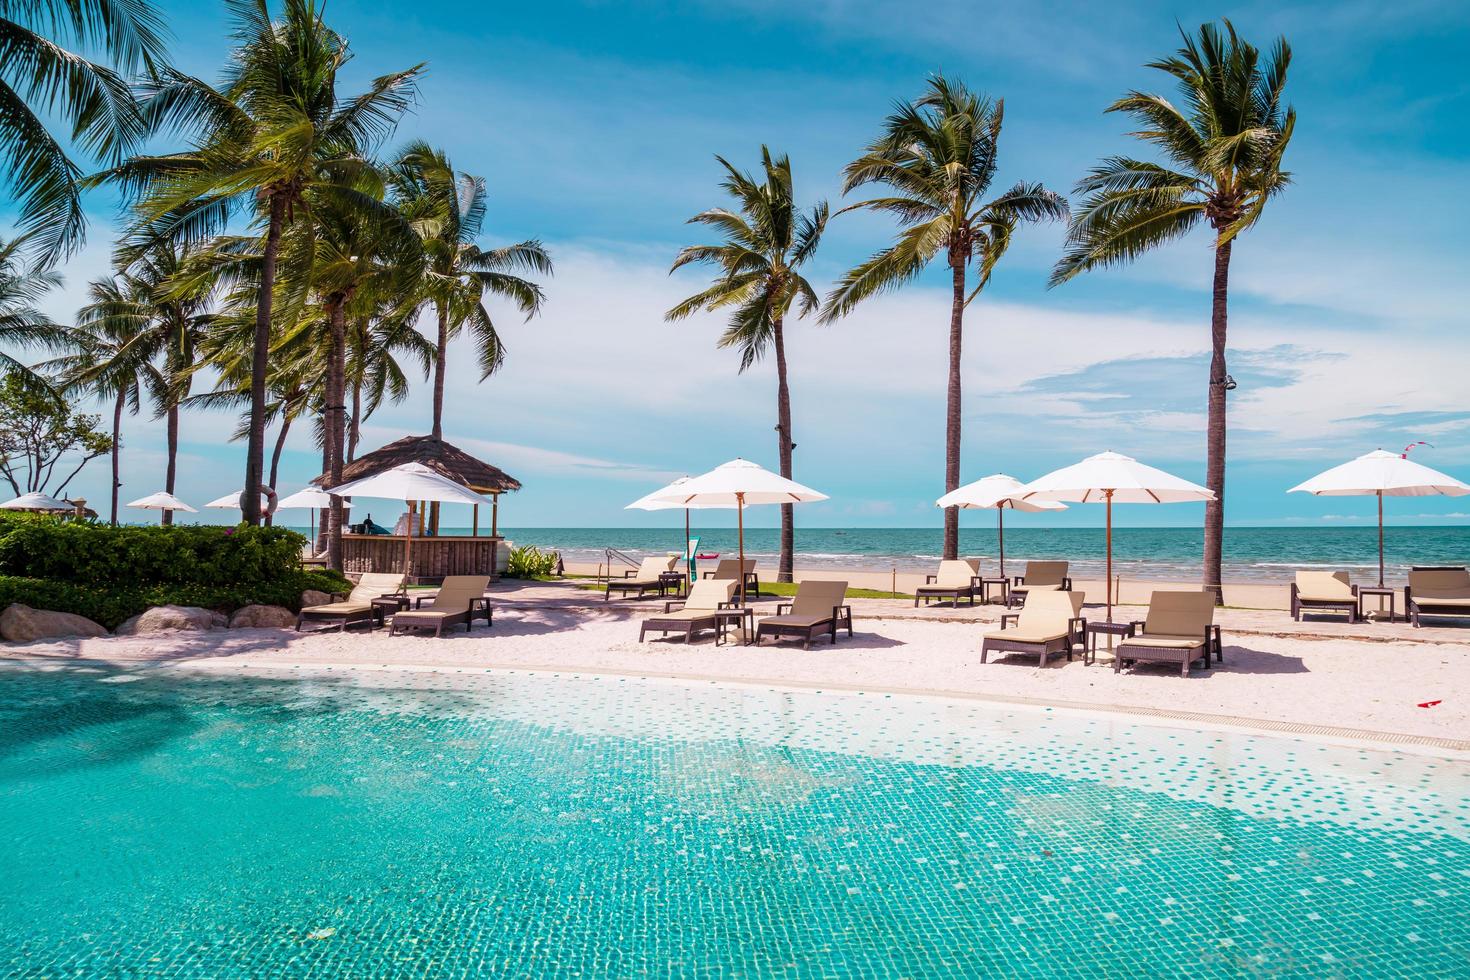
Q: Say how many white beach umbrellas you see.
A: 10